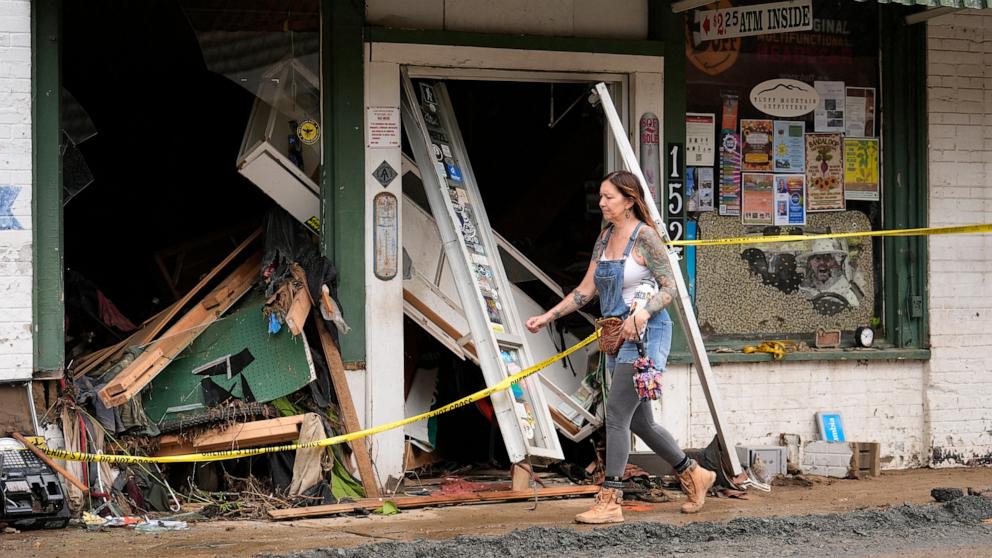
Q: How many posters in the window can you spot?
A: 11